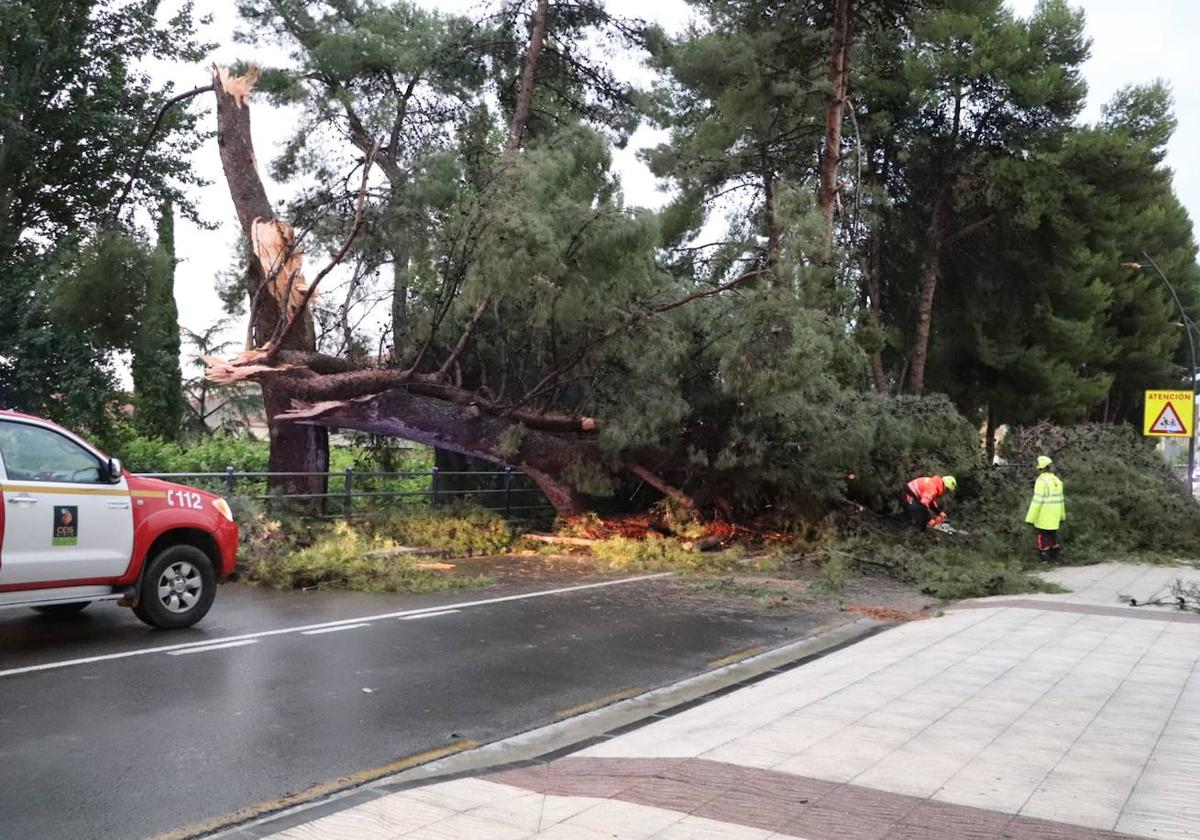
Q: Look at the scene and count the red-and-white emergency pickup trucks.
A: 1